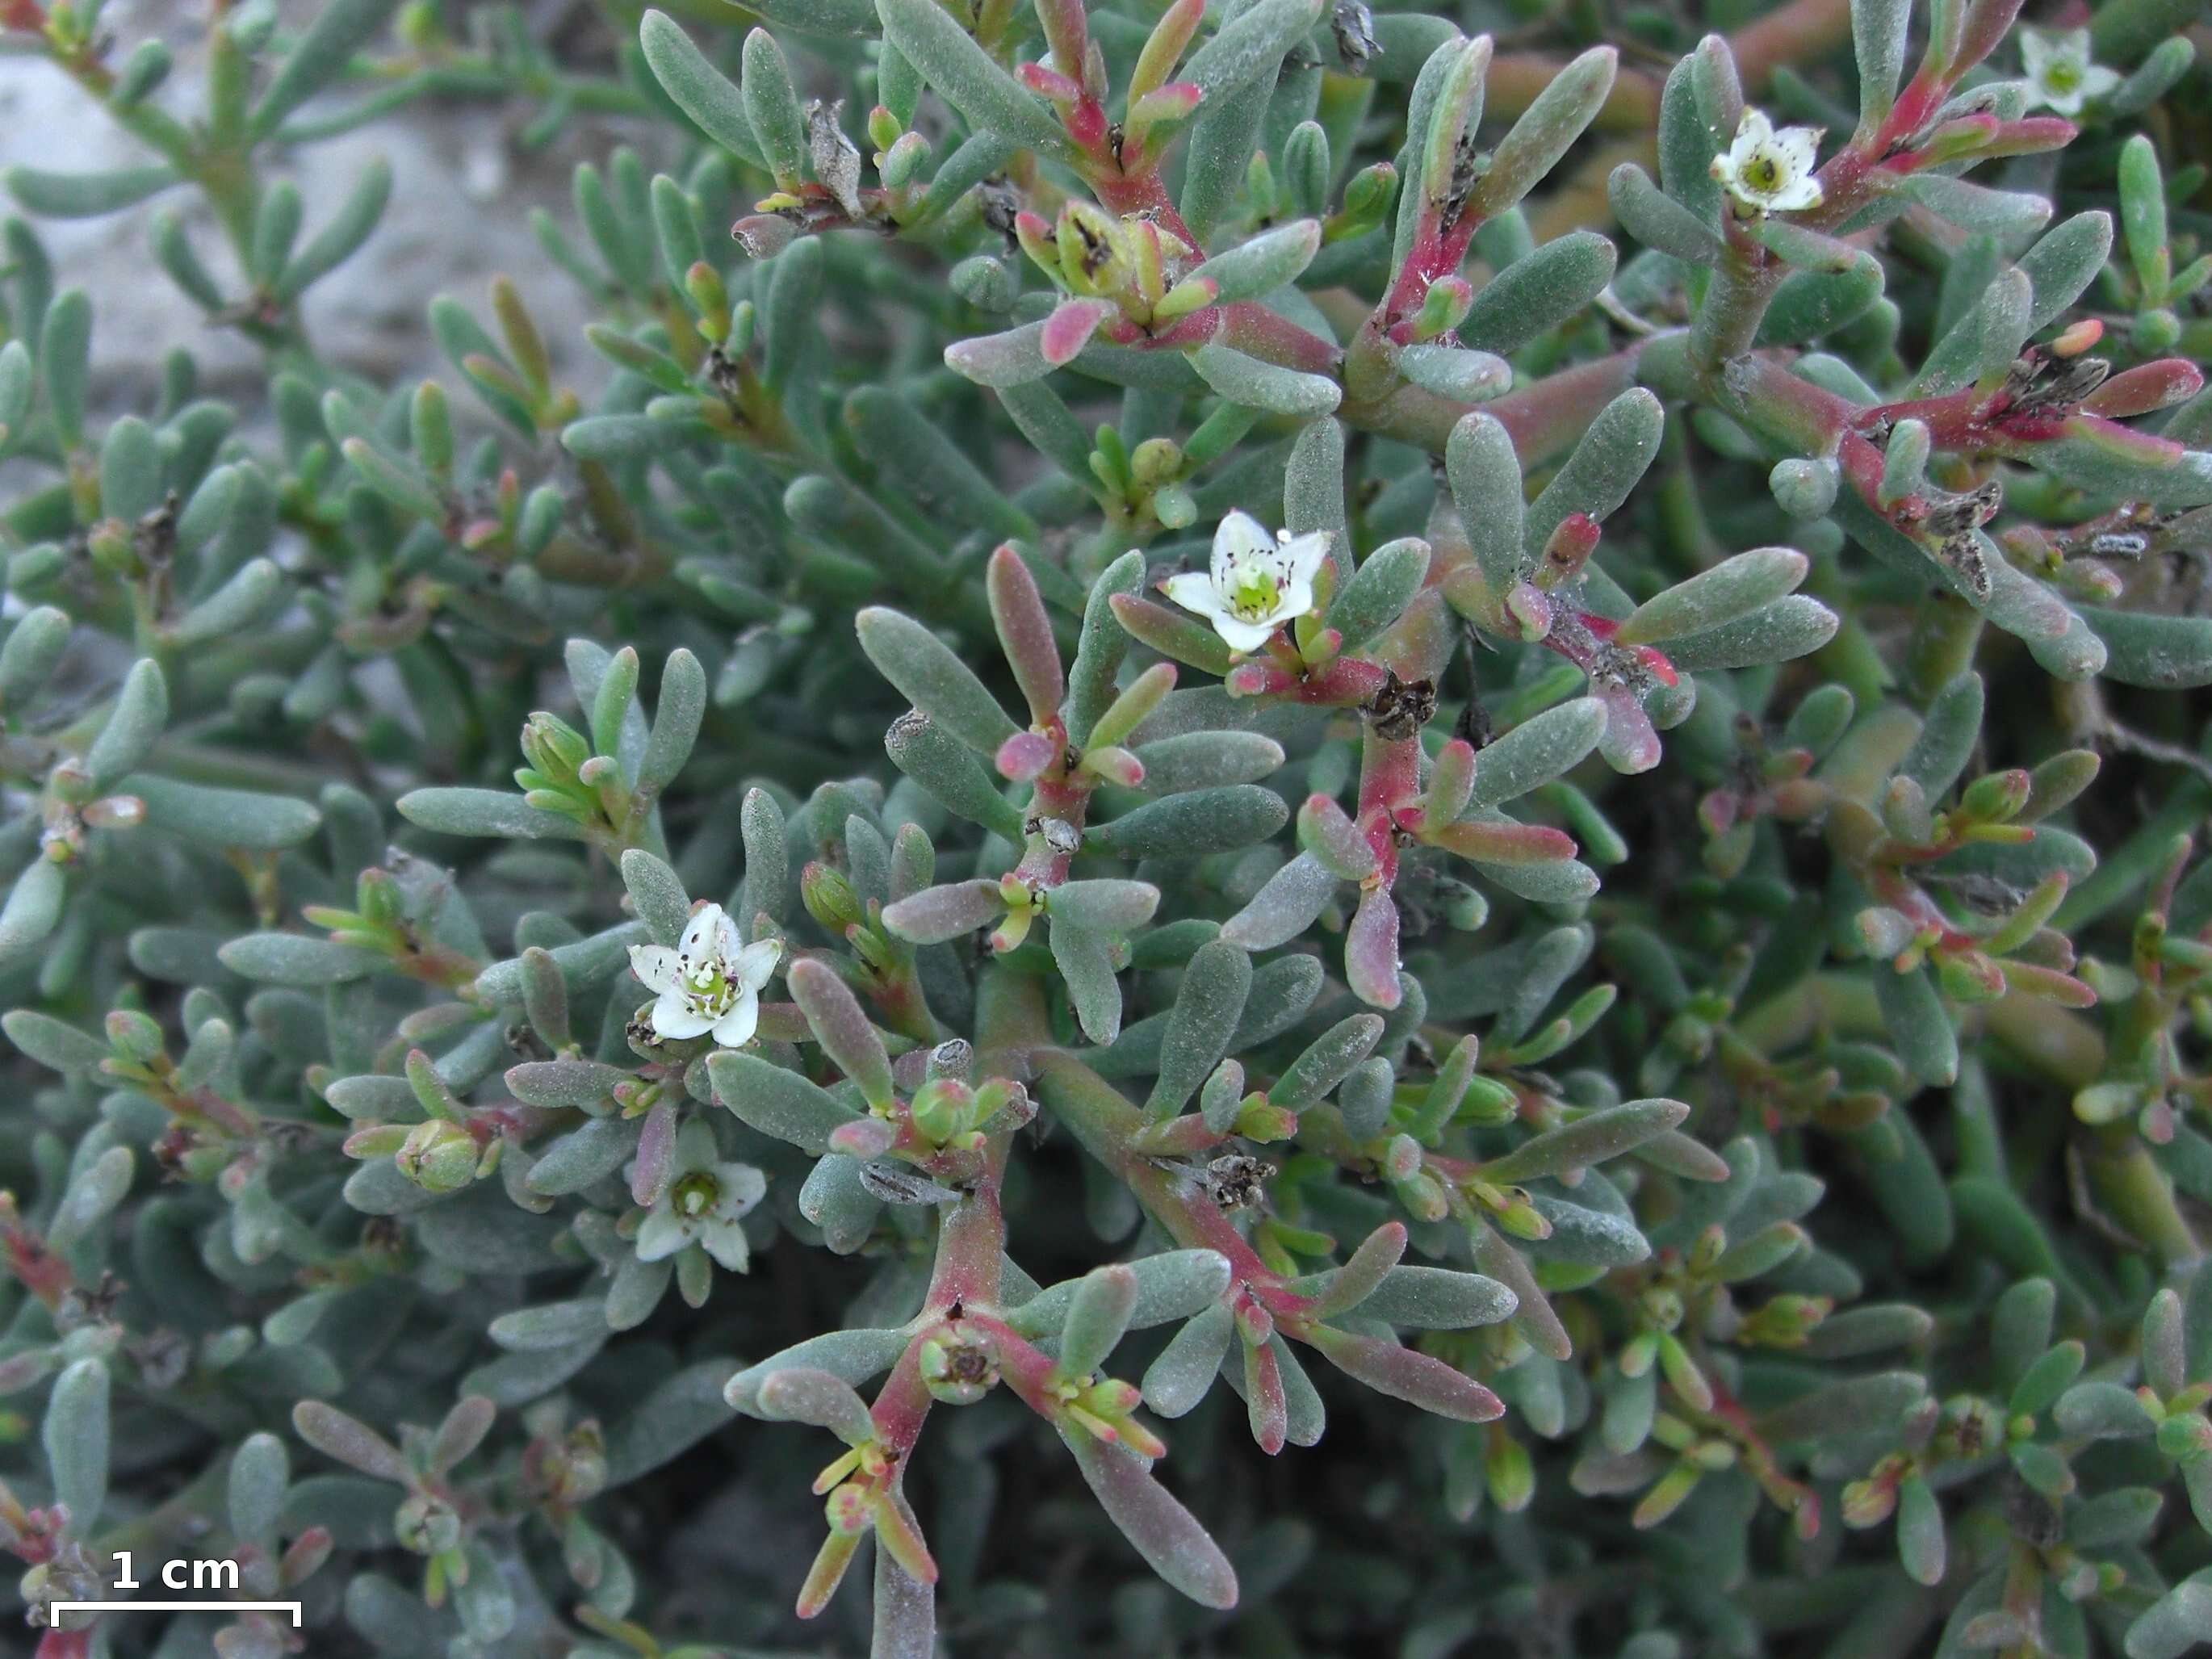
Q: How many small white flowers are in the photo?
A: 5